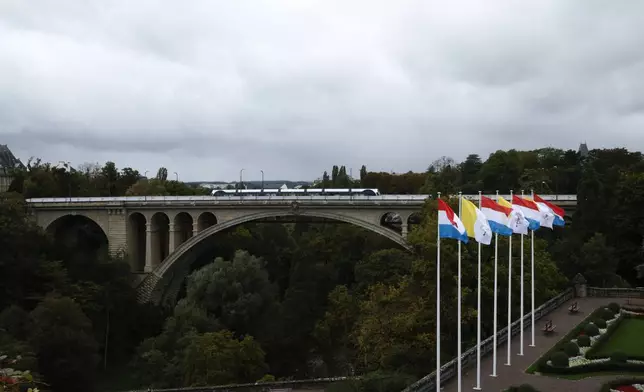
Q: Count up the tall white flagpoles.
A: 7